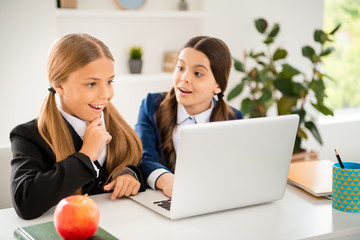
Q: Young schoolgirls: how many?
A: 2